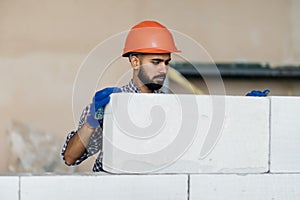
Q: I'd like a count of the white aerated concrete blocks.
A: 5